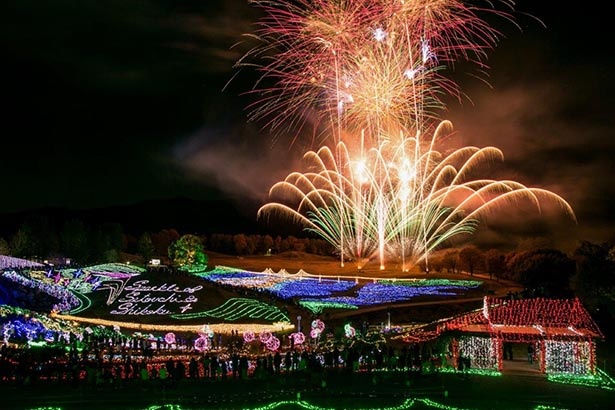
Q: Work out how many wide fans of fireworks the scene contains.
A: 2